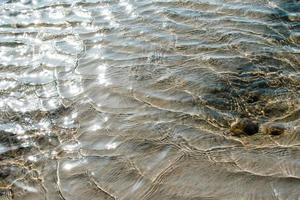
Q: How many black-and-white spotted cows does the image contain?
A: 0